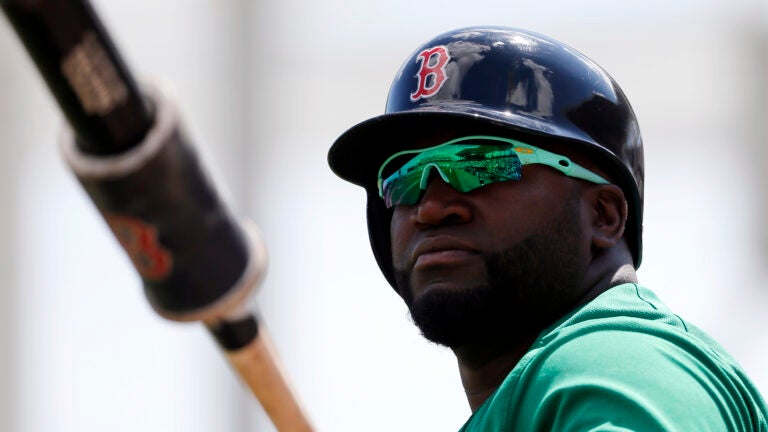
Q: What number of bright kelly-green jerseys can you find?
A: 1